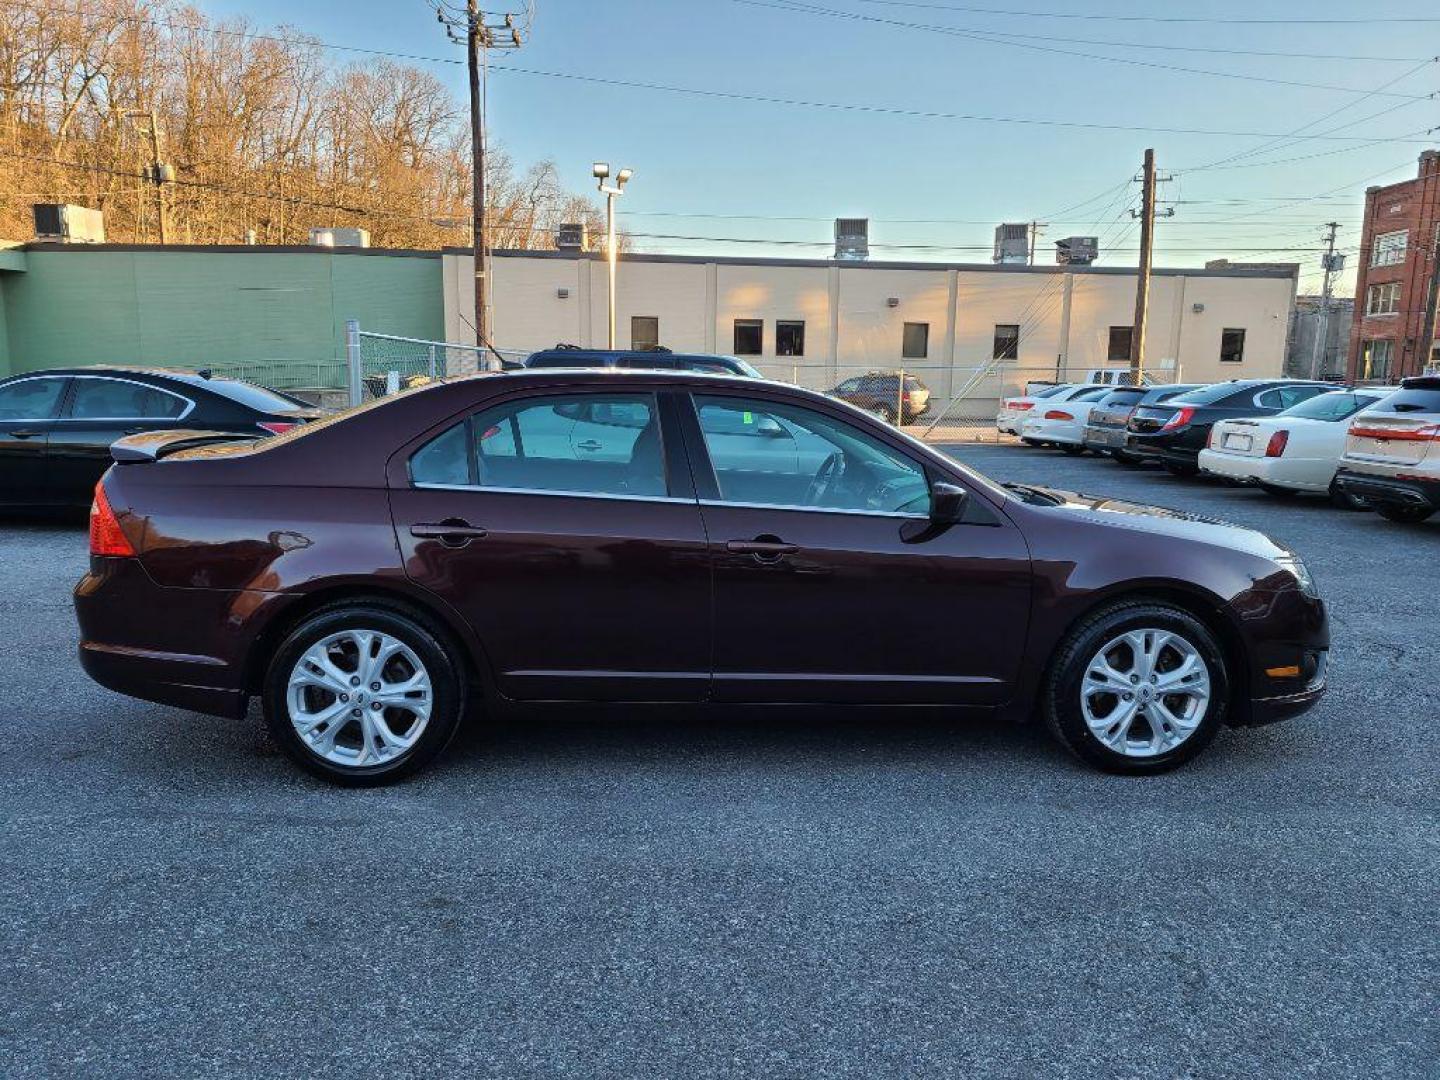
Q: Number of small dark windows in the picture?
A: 7